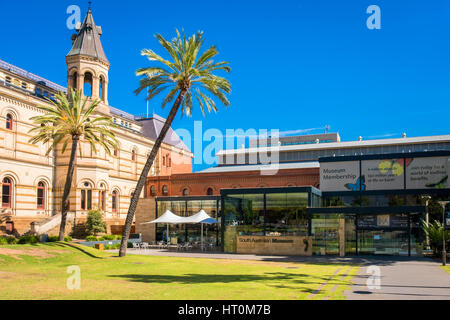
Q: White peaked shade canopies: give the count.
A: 2